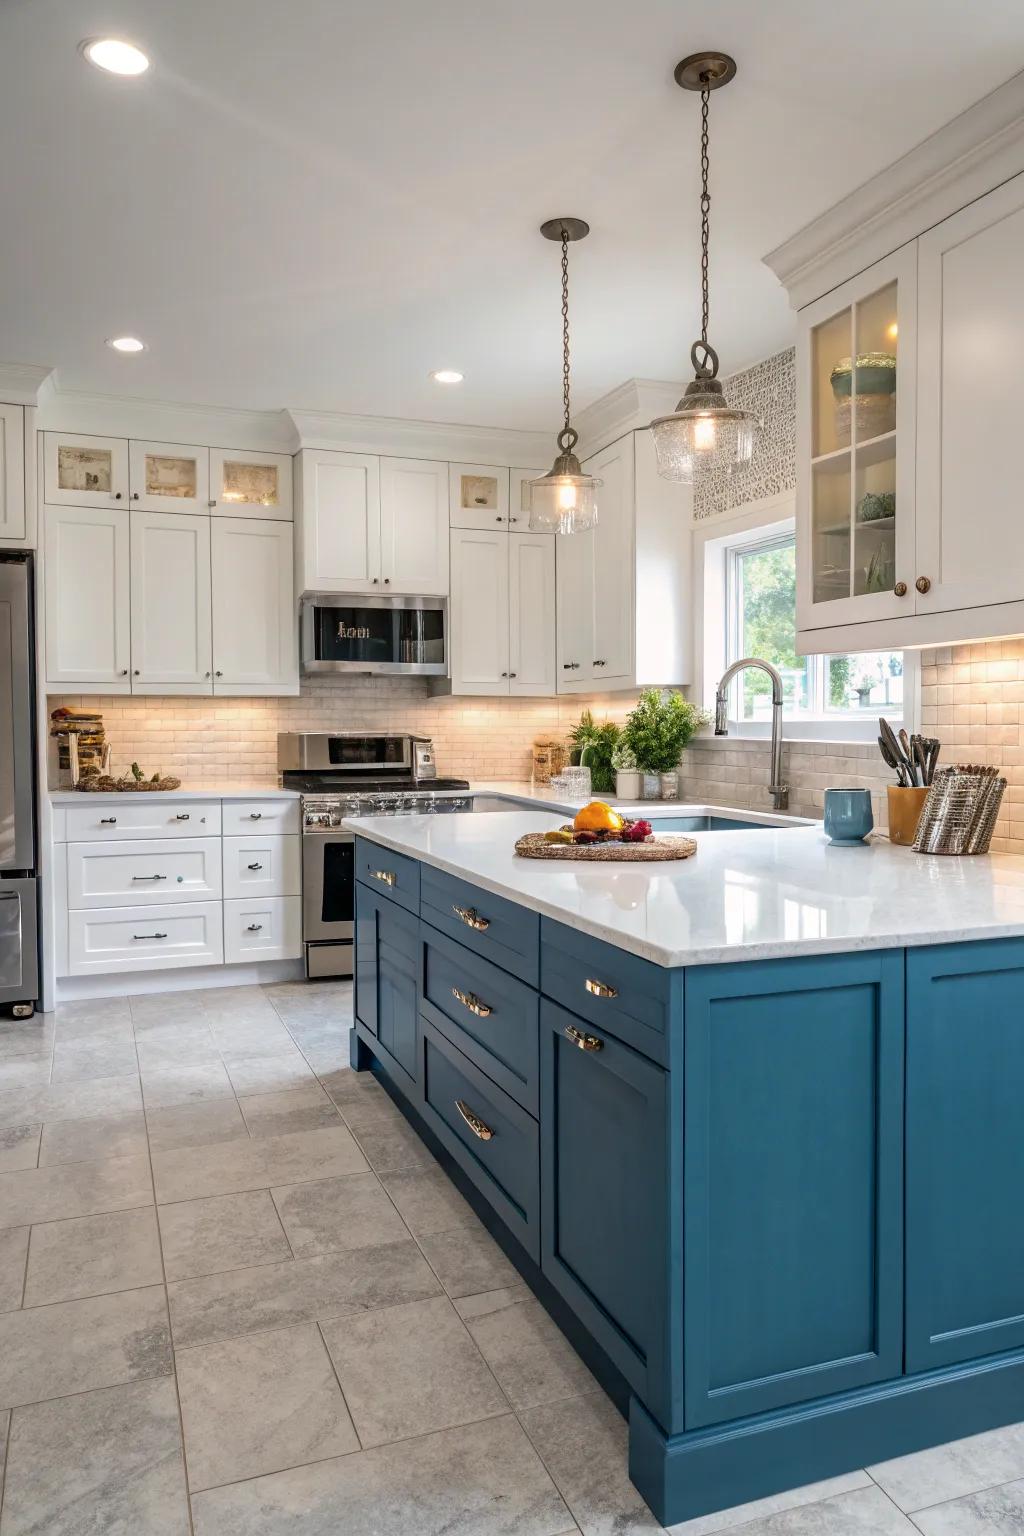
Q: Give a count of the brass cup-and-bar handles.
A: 6